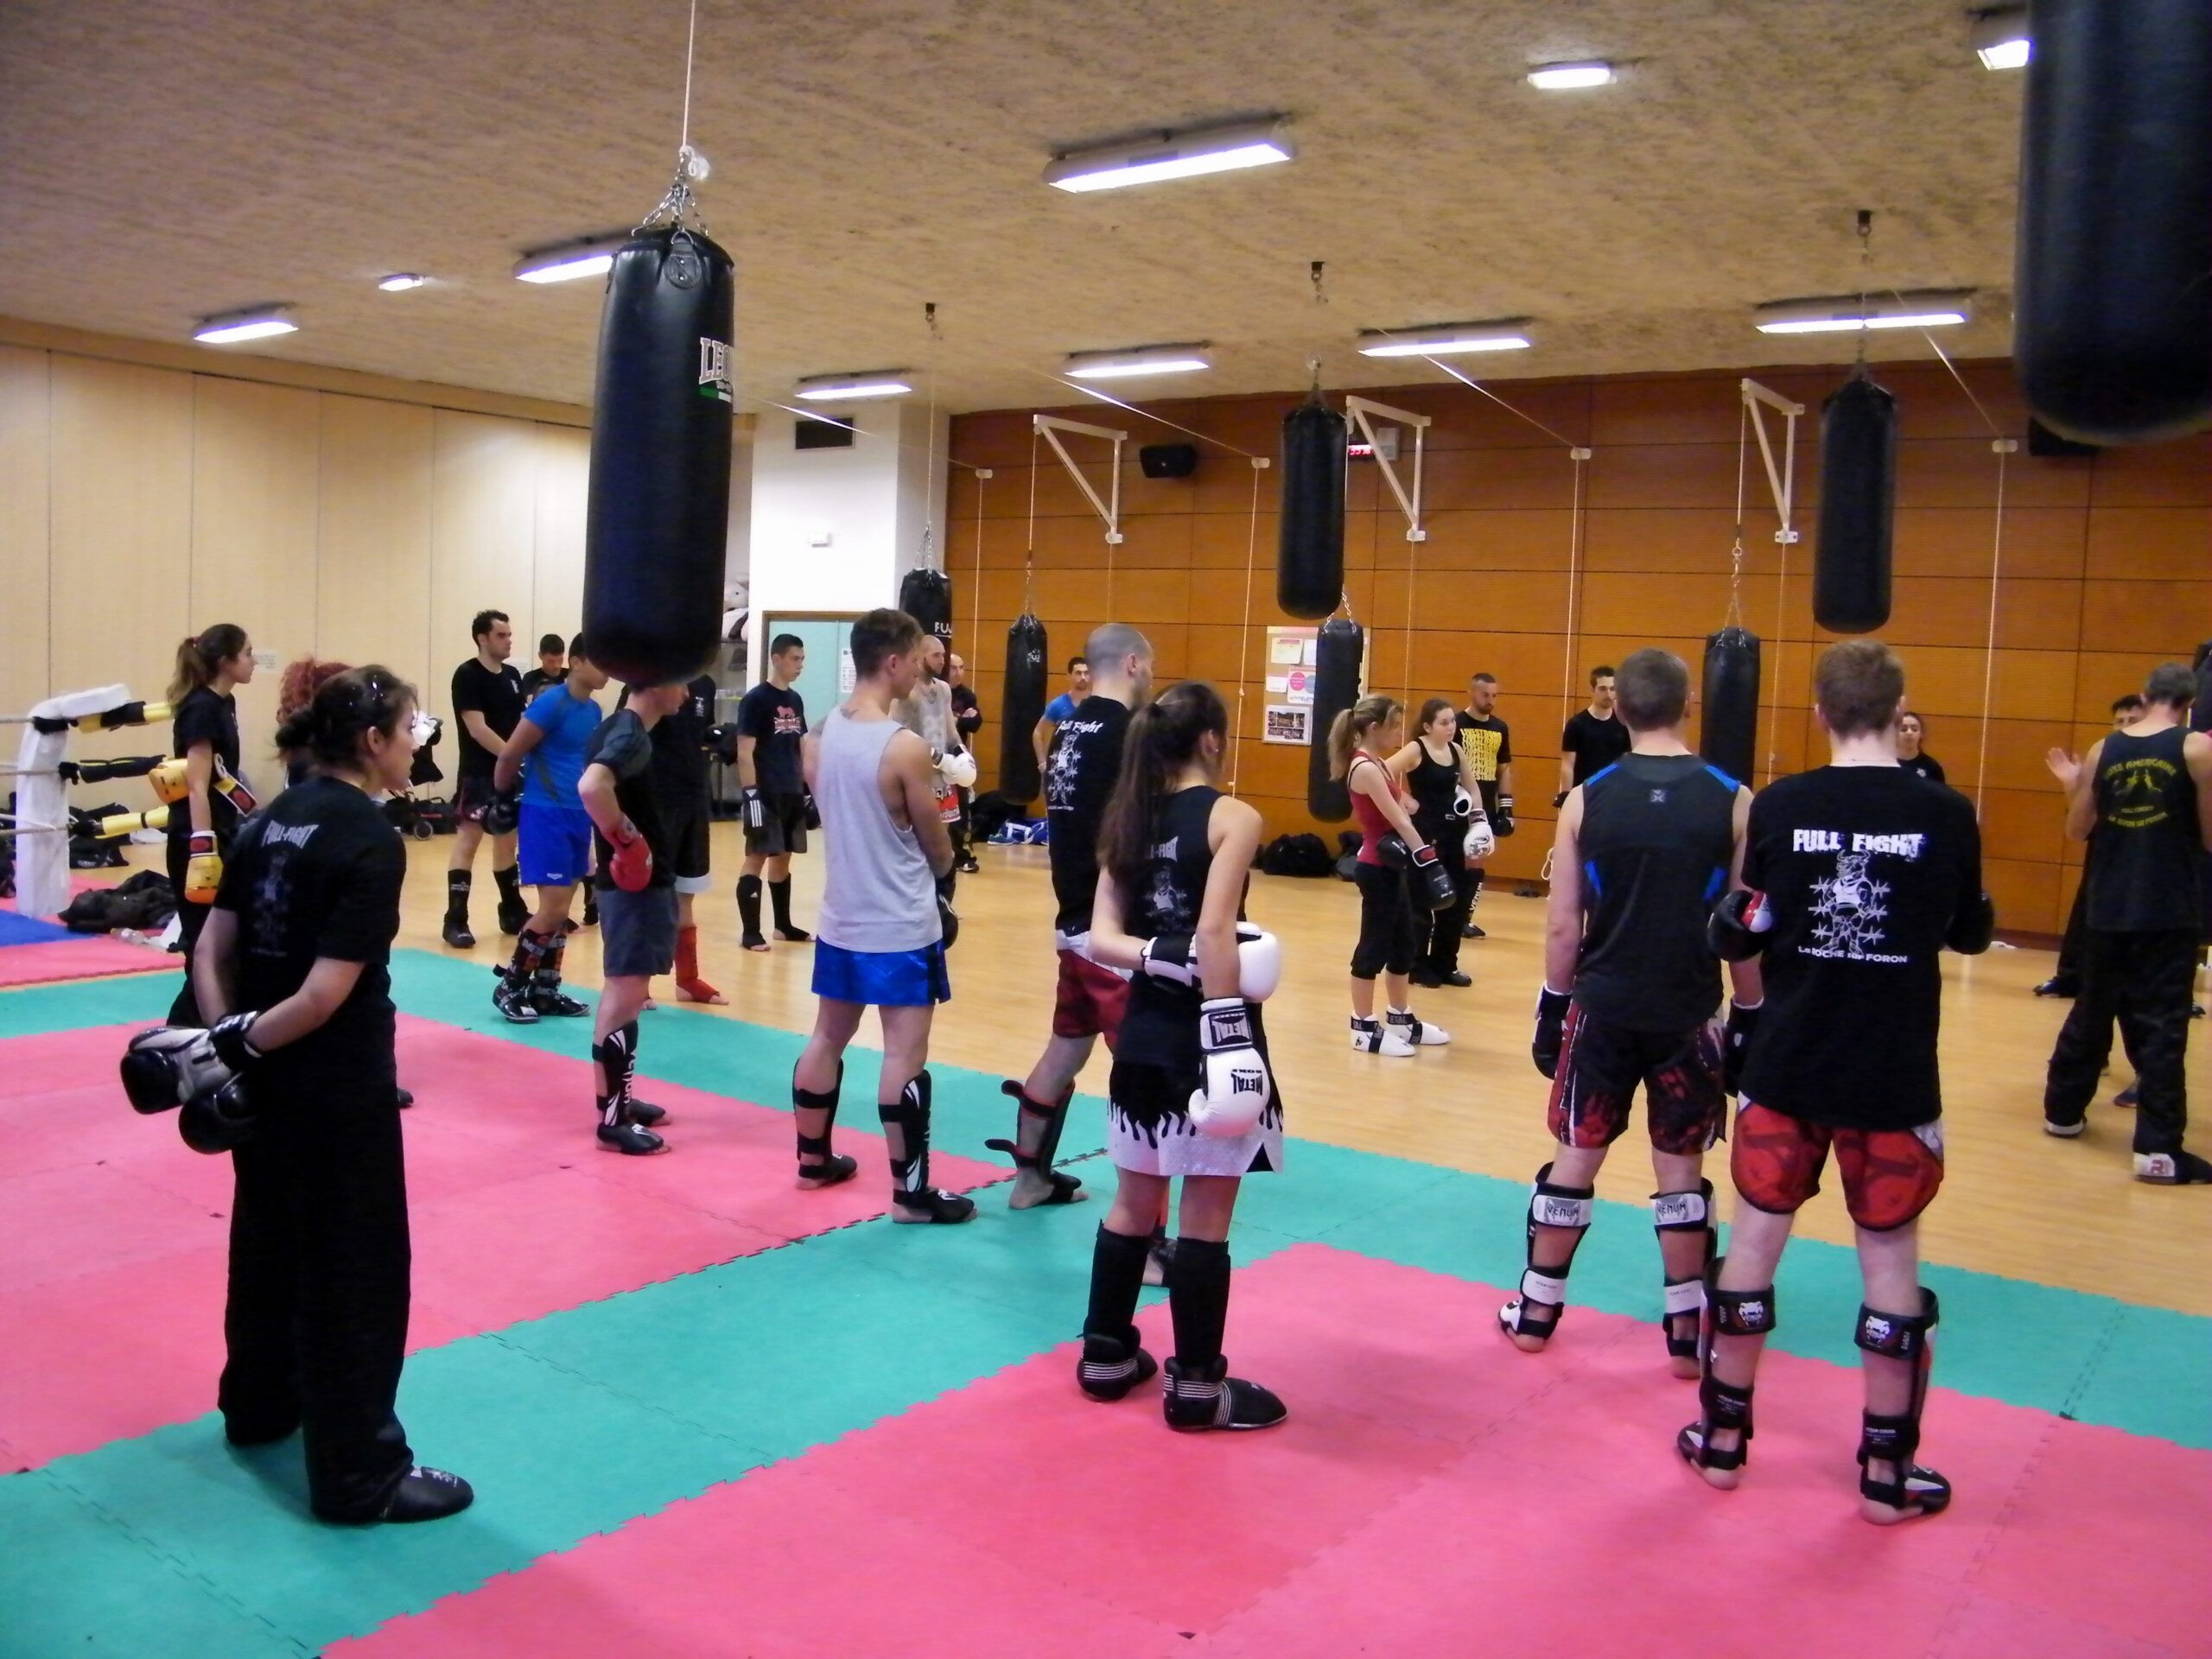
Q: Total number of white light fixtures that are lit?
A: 10